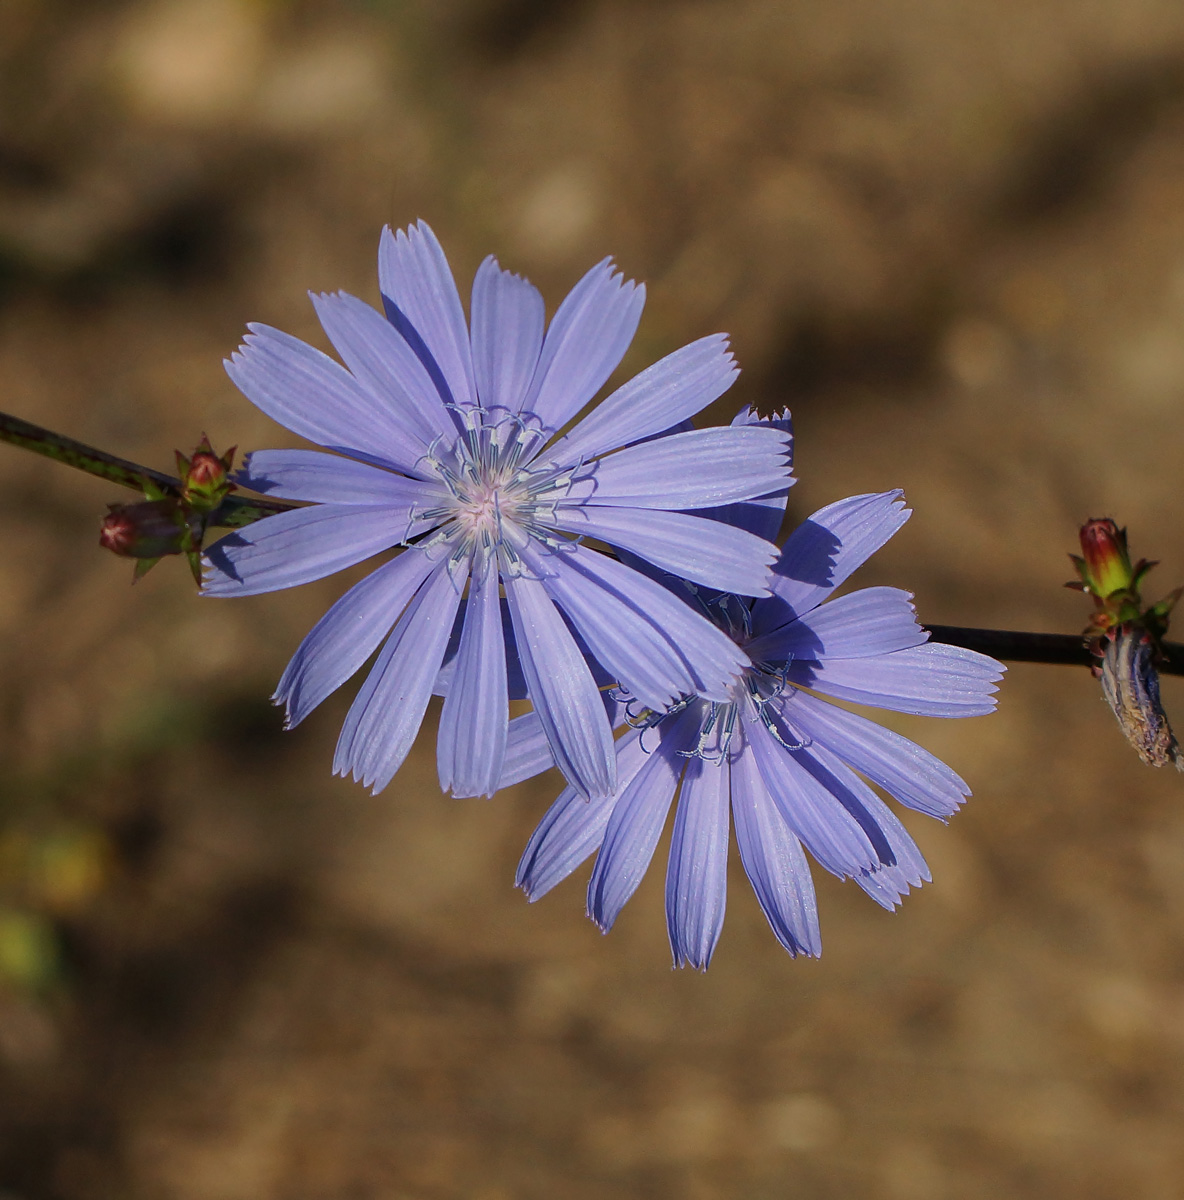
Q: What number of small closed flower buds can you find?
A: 3